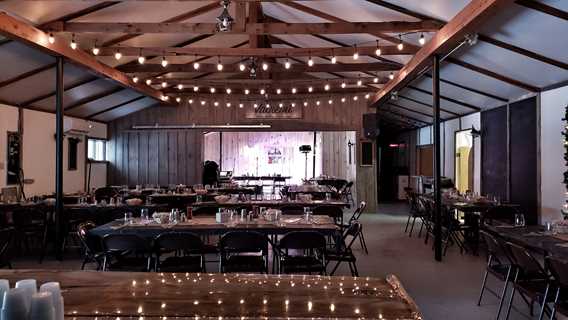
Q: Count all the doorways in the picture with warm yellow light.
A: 1